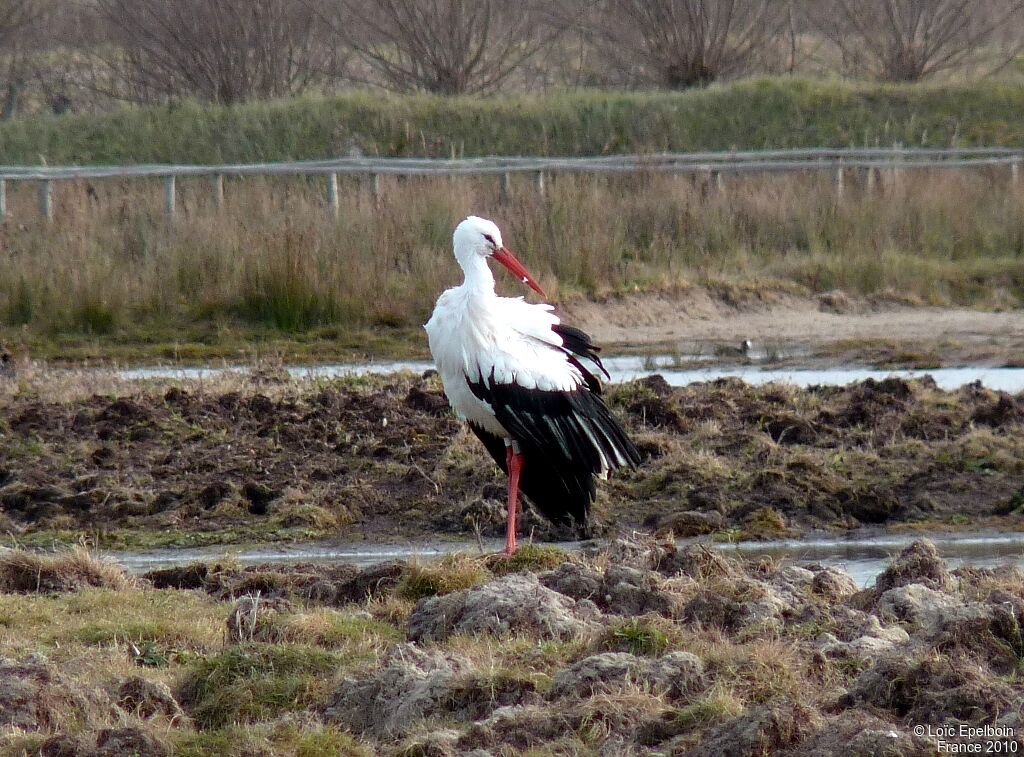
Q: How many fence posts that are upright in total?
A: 12